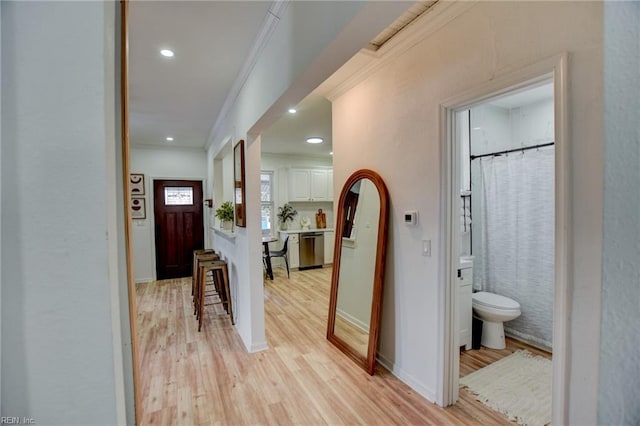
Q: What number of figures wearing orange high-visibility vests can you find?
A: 0